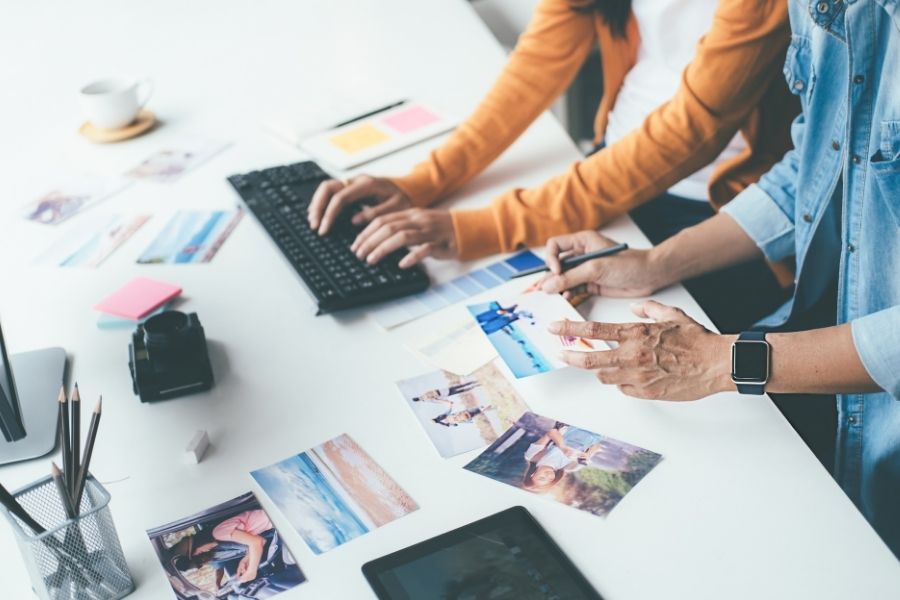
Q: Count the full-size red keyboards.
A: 0